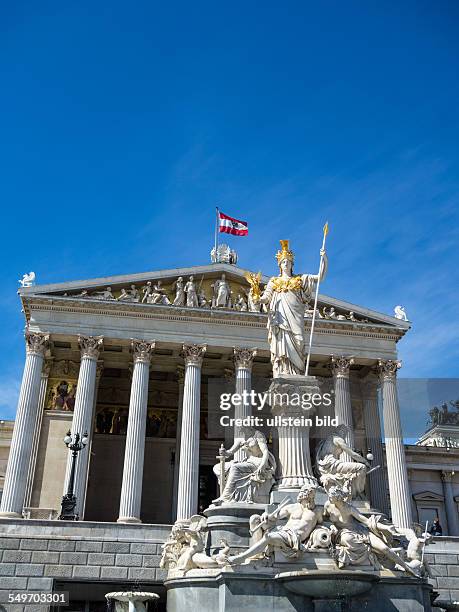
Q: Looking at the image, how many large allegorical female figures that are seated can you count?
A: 2